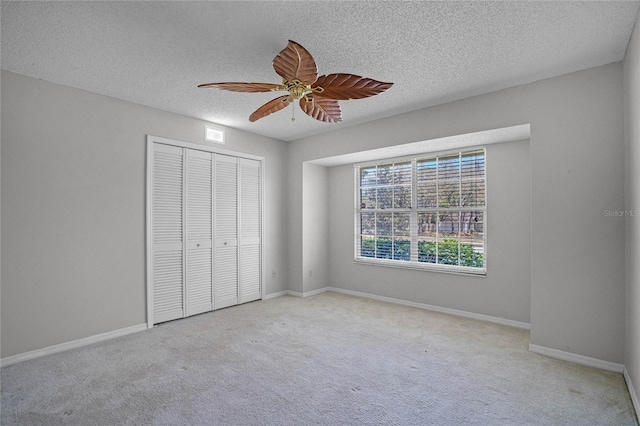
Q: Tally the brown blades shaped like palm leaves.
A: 5